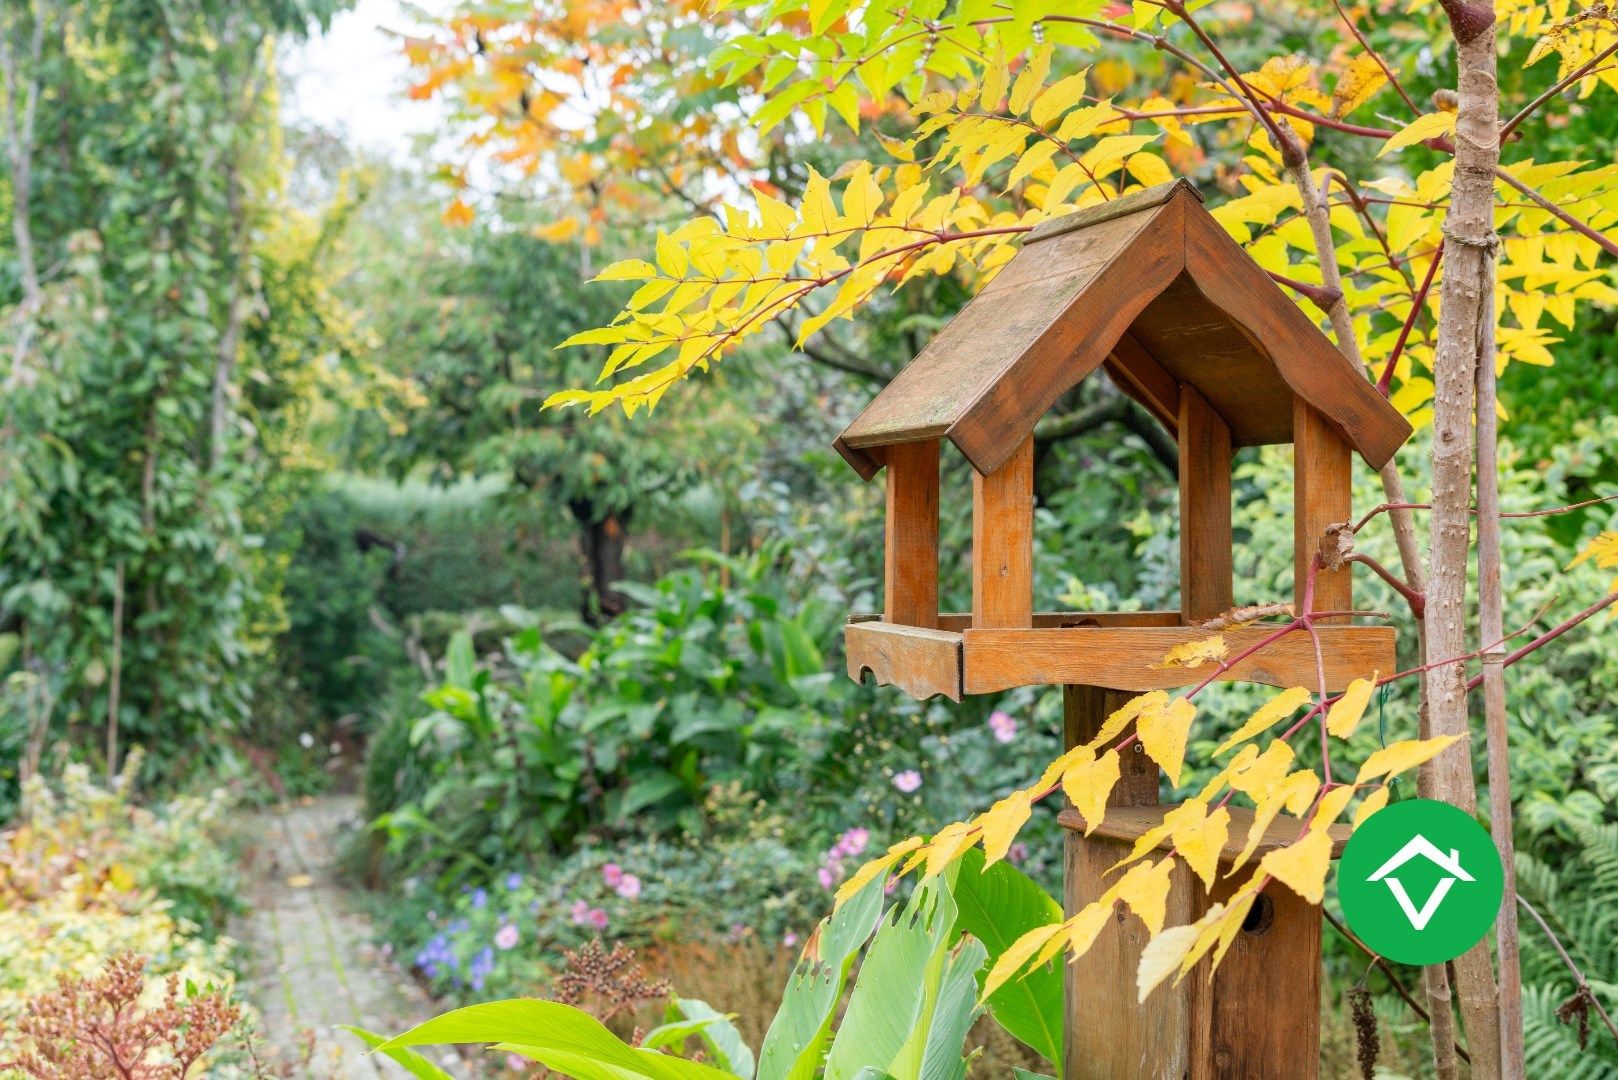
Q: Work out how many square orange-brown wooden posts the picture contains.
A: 4